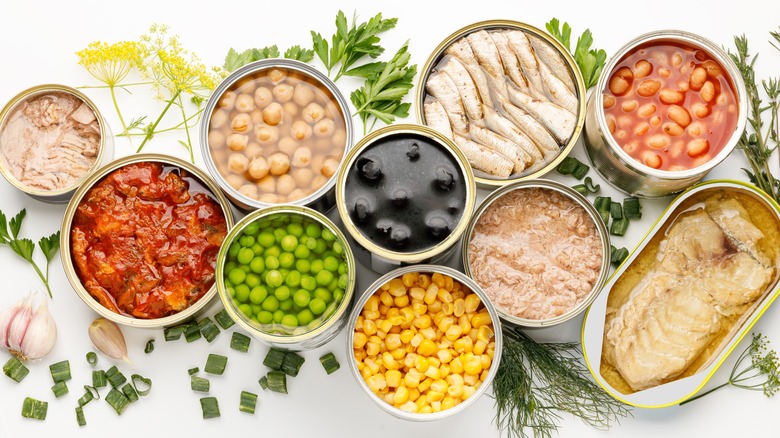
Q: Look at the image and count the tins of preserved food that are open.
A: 10